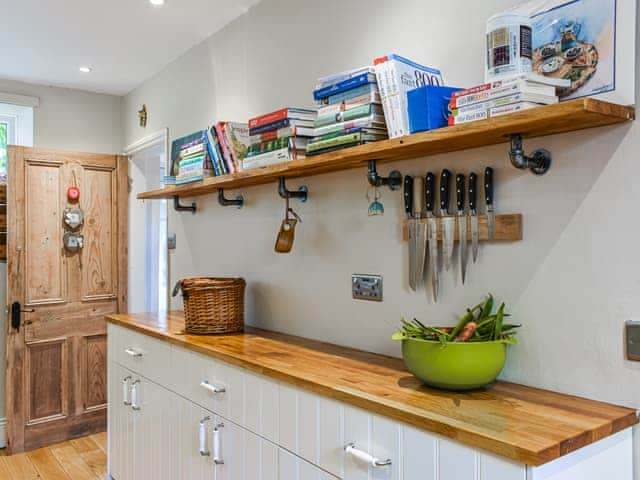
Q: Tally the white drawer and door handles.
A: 7